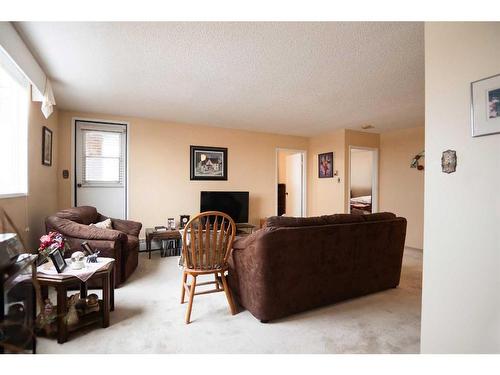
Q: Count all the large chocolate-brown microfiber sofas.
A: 1